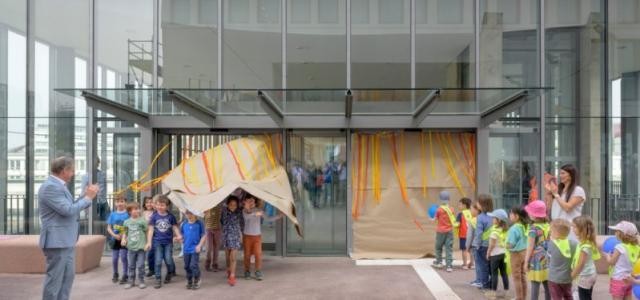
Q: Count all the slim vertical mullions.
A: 10